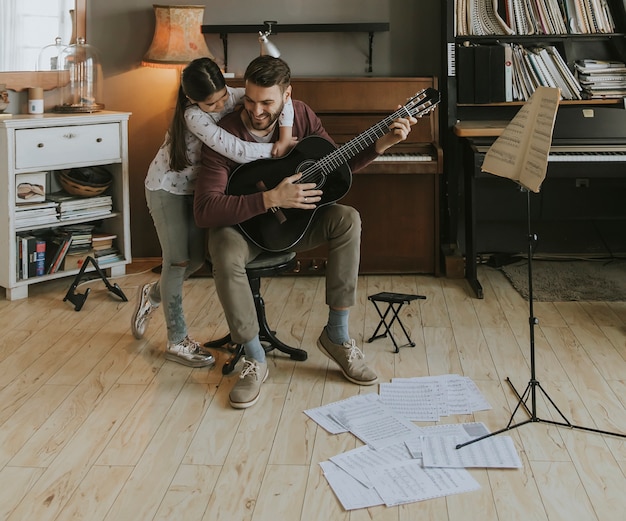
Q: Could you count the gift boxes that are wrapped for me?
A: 0